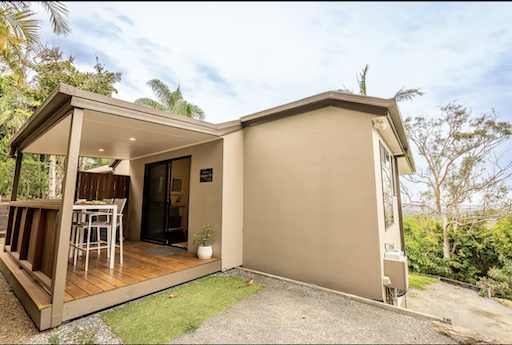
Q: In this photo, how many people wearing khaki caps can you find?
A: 0